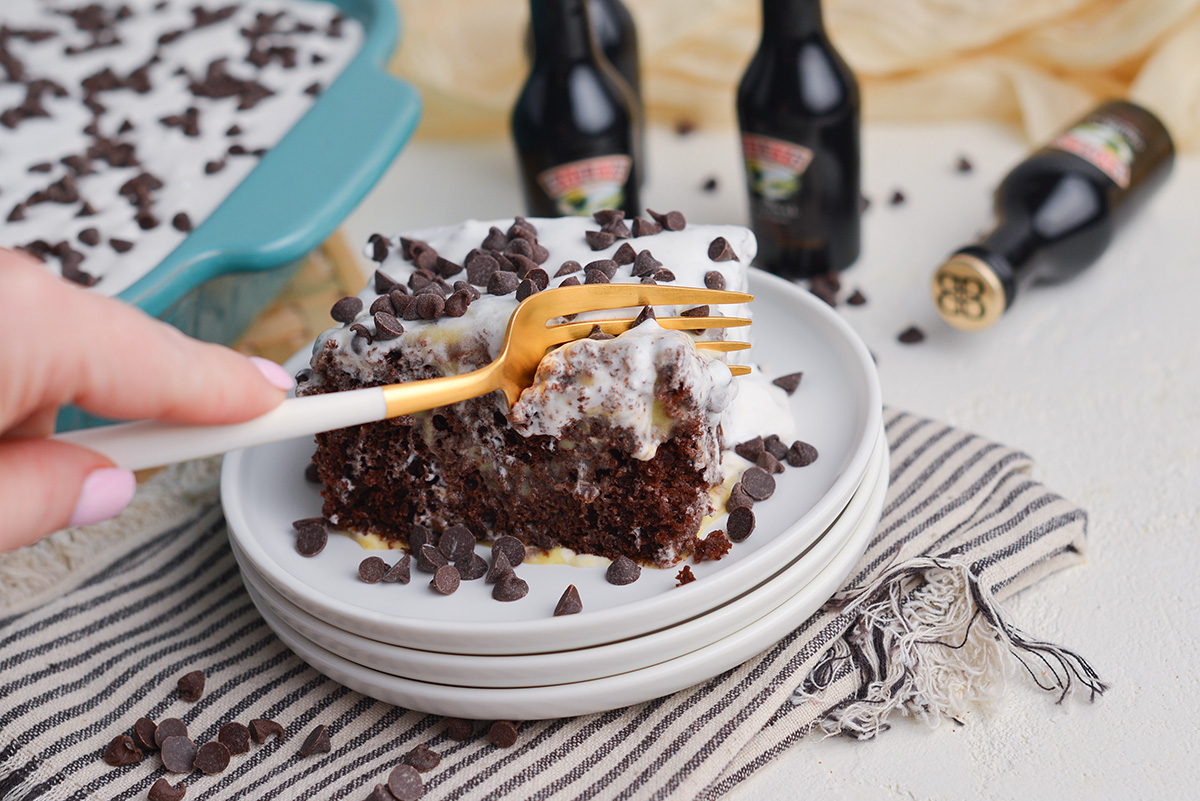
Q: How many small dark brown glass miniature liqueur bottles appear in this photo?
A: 4